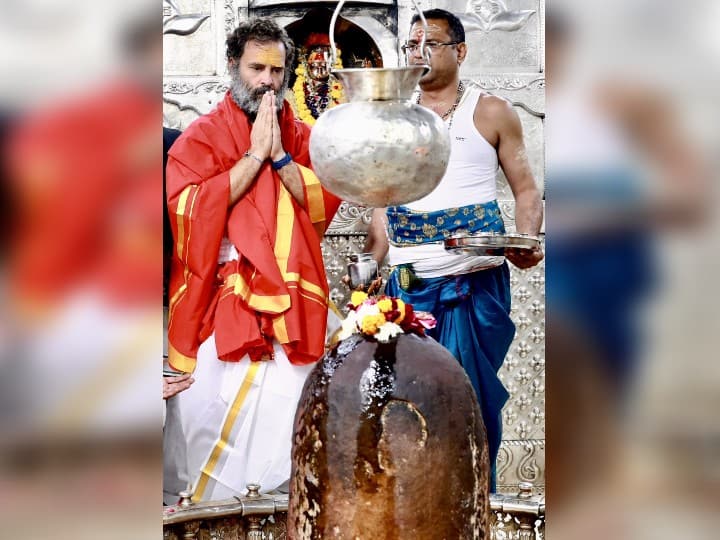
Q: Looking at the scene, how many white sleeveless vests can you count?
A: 1